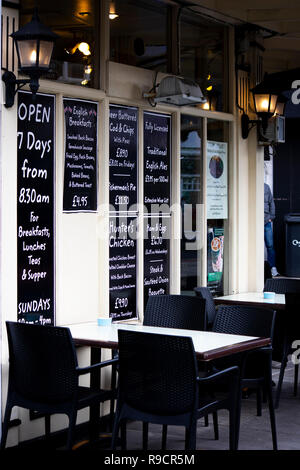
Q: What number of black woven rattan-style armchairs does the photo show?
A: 6